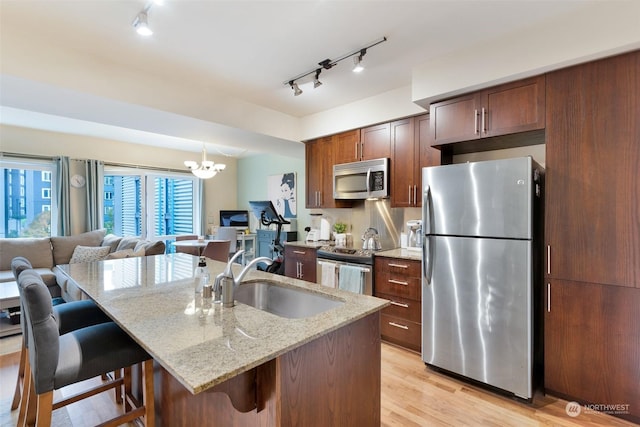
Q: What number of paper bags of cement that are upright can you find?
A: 0